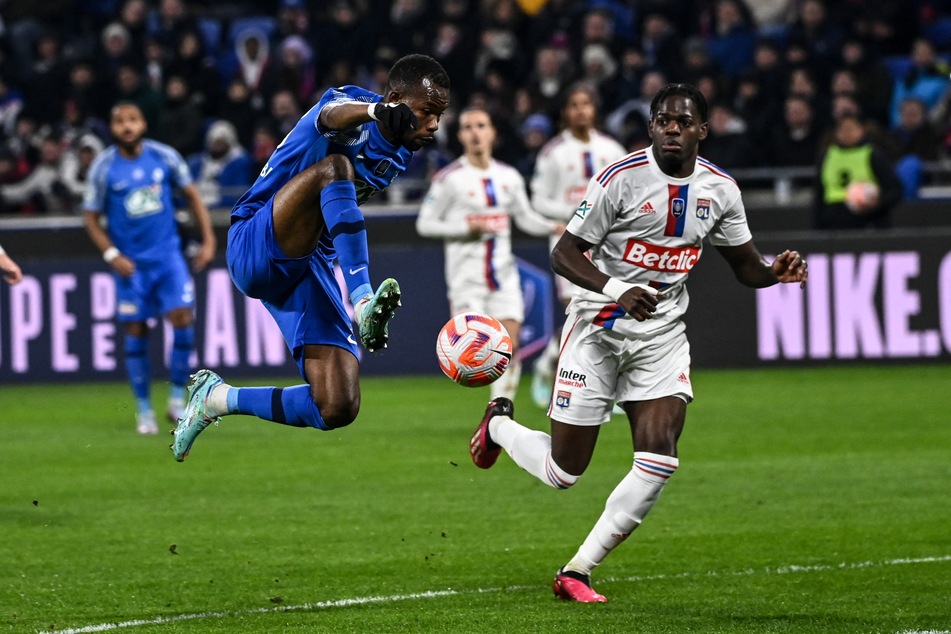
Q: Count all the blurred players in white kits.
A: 2